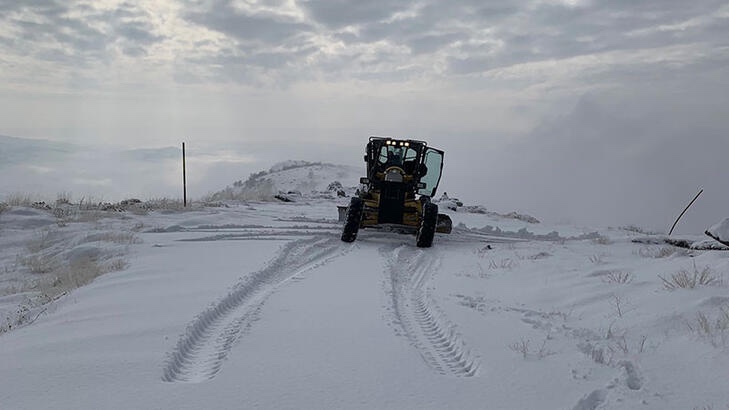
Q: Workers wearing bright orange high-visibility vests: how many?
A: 0